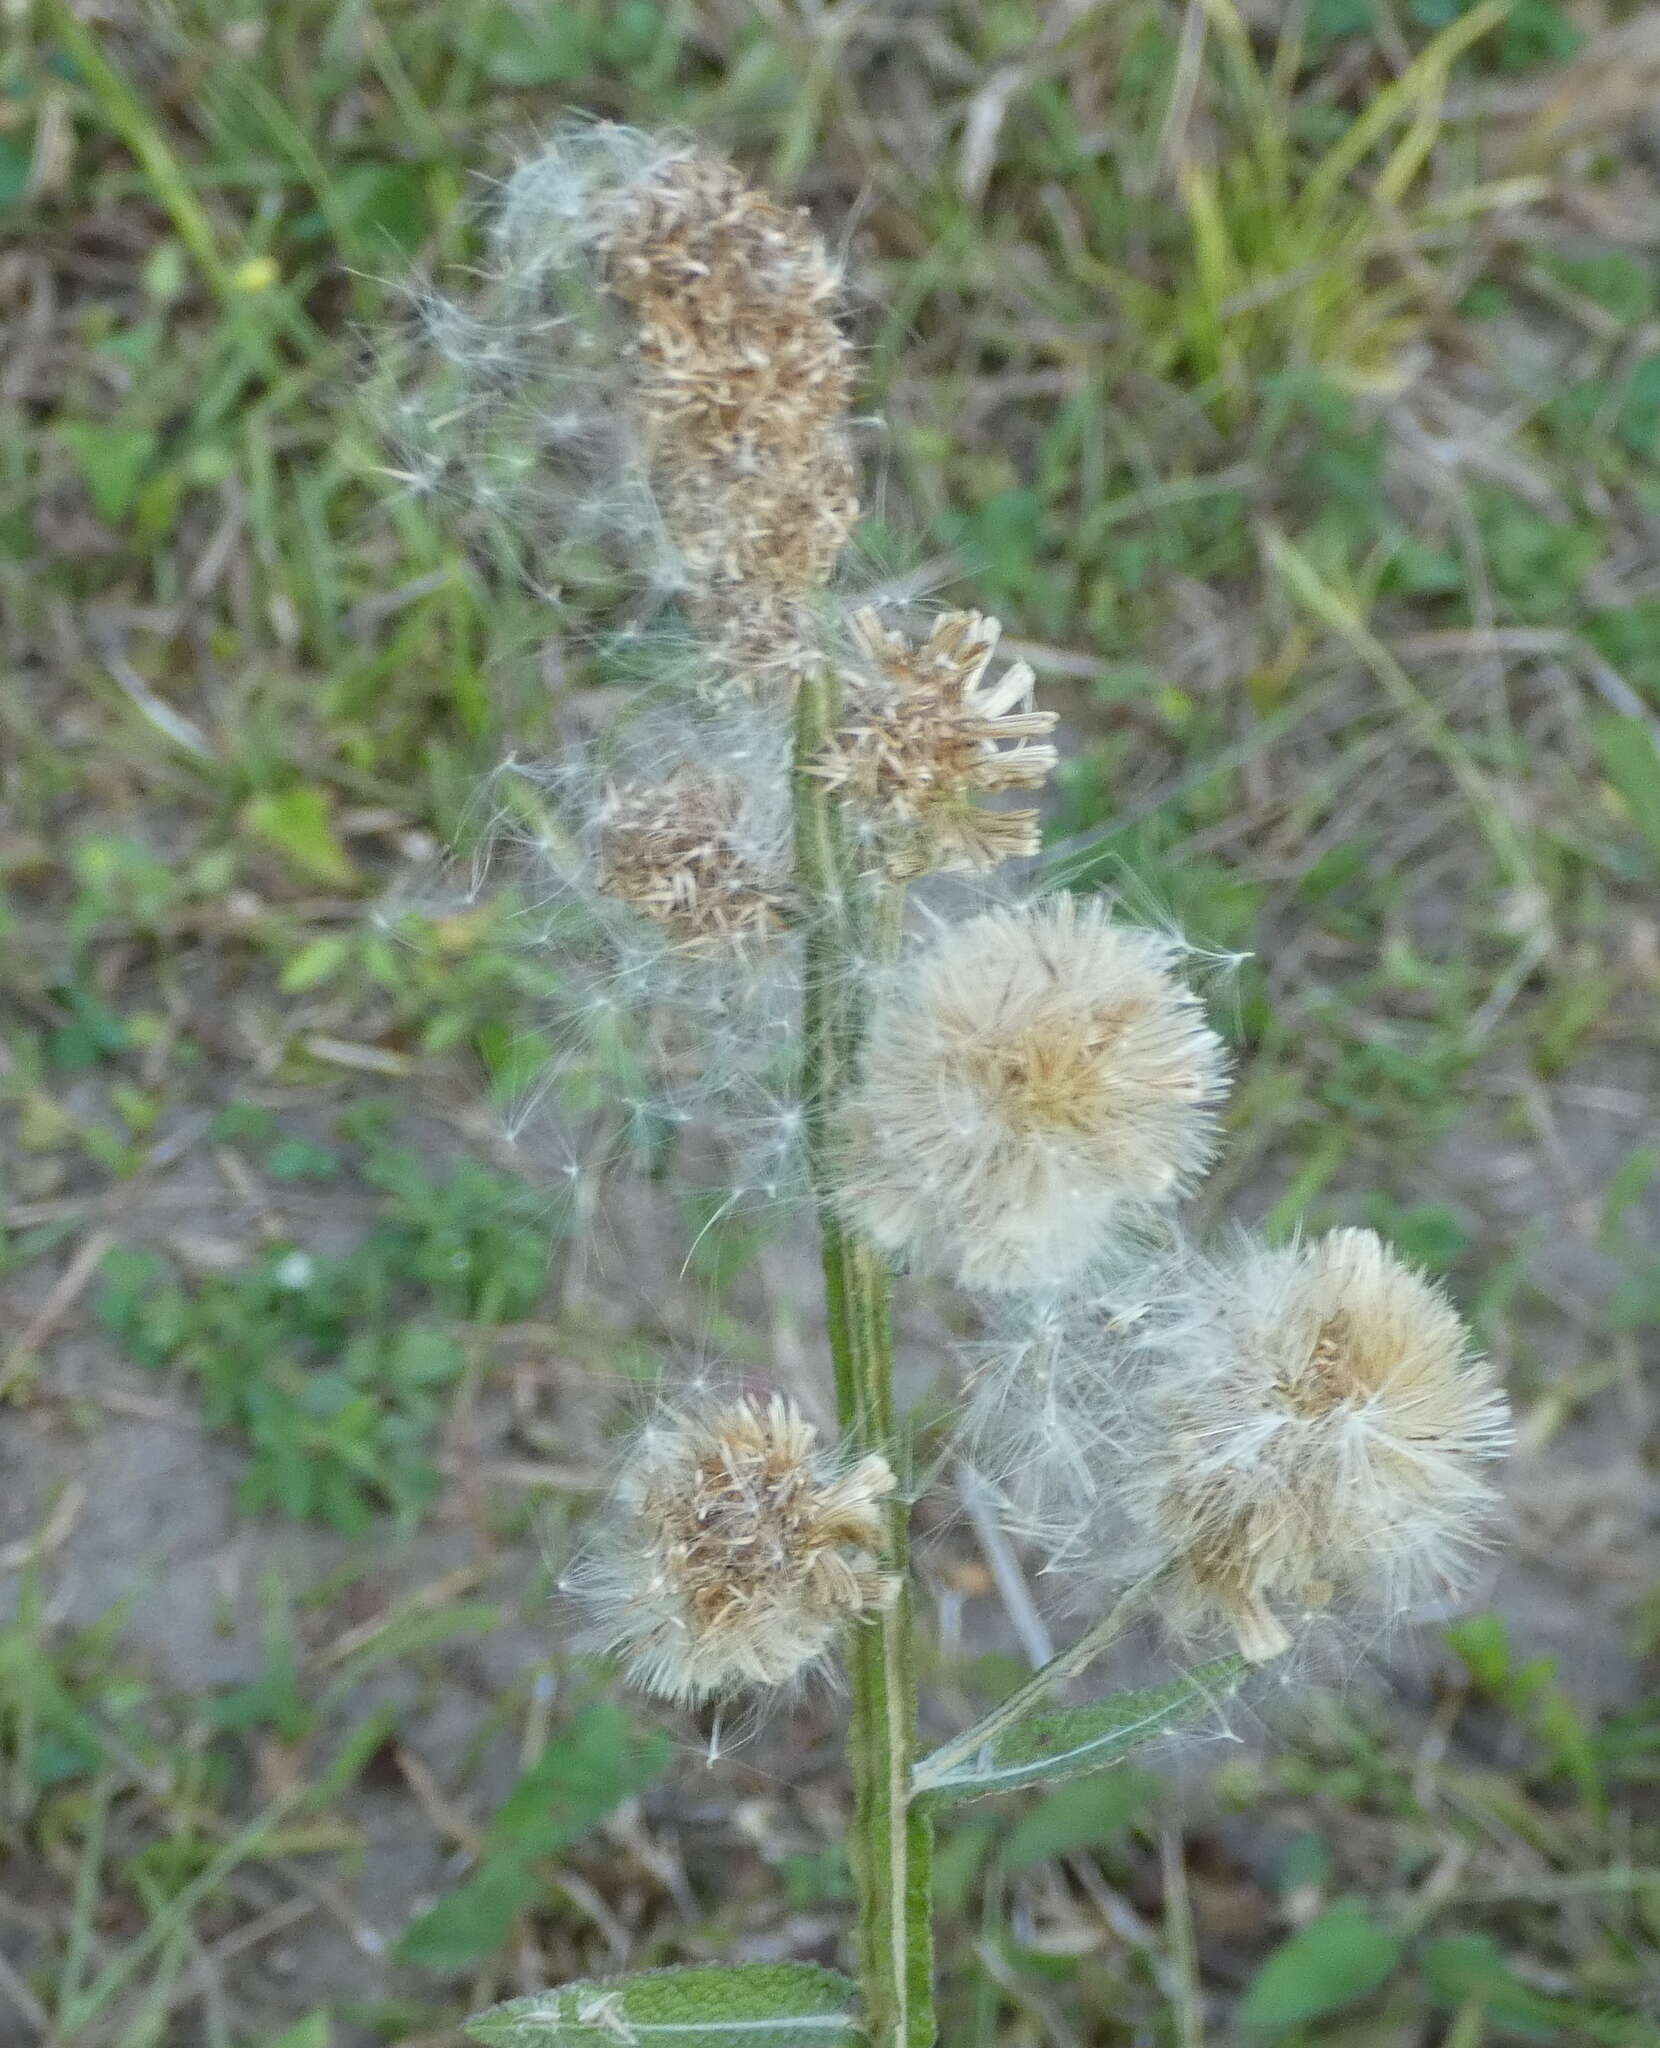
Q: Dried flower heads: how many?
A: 6